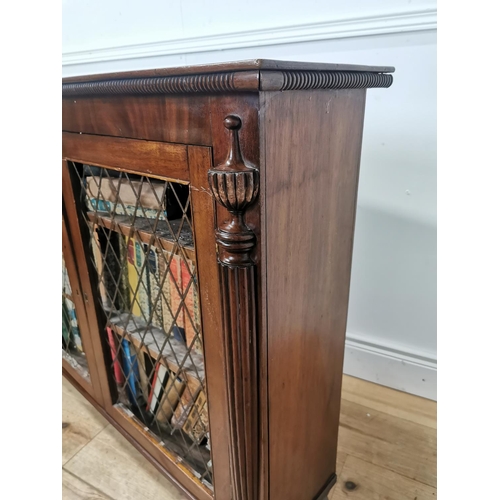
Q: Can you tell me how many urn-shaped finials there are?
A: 1